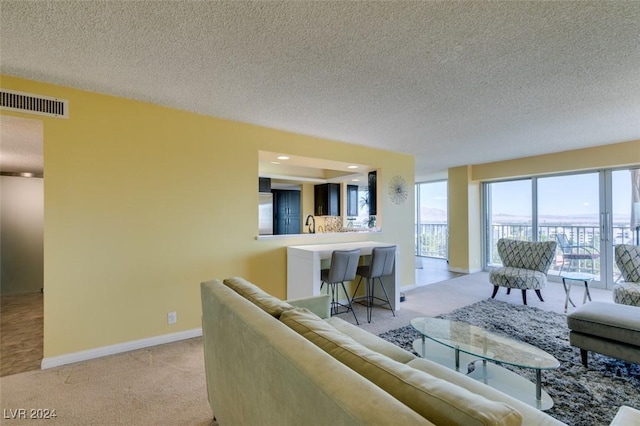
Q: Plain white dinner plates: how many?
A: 0